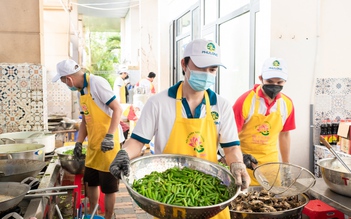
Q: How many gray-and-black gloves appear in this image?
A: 4